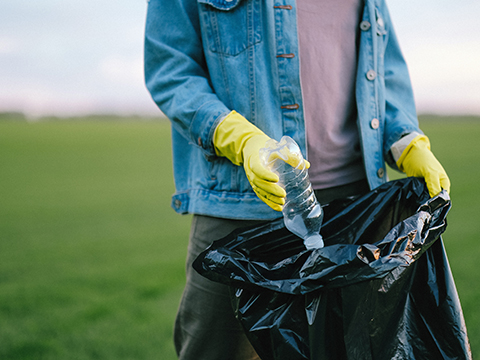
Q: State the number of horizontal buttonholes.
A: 3